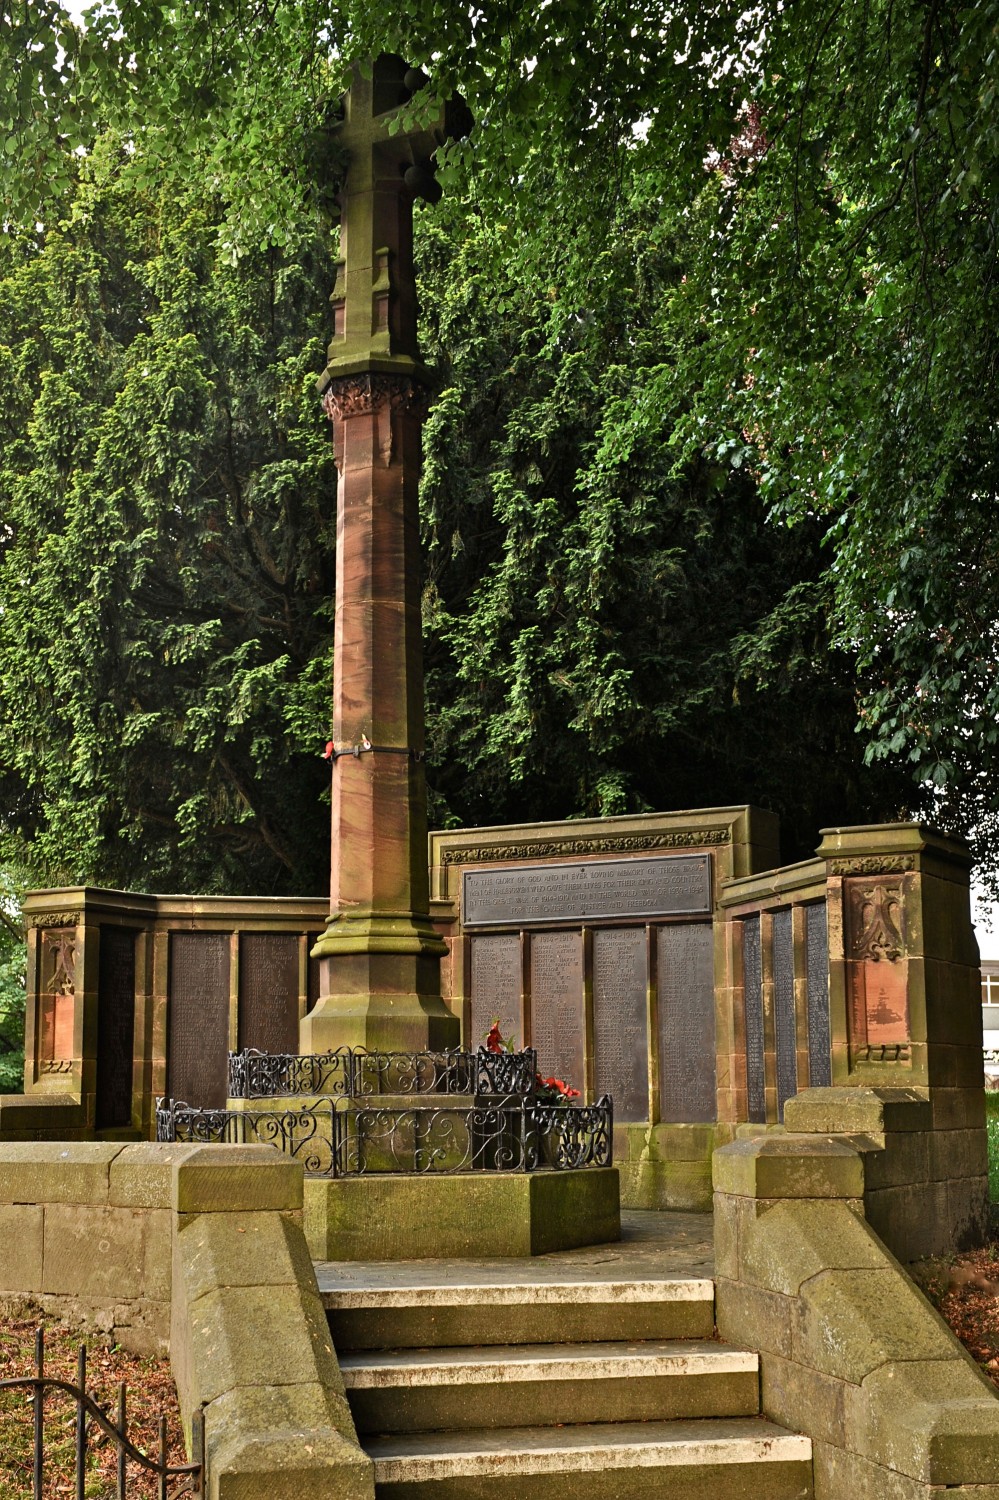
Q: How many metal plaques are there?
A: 12